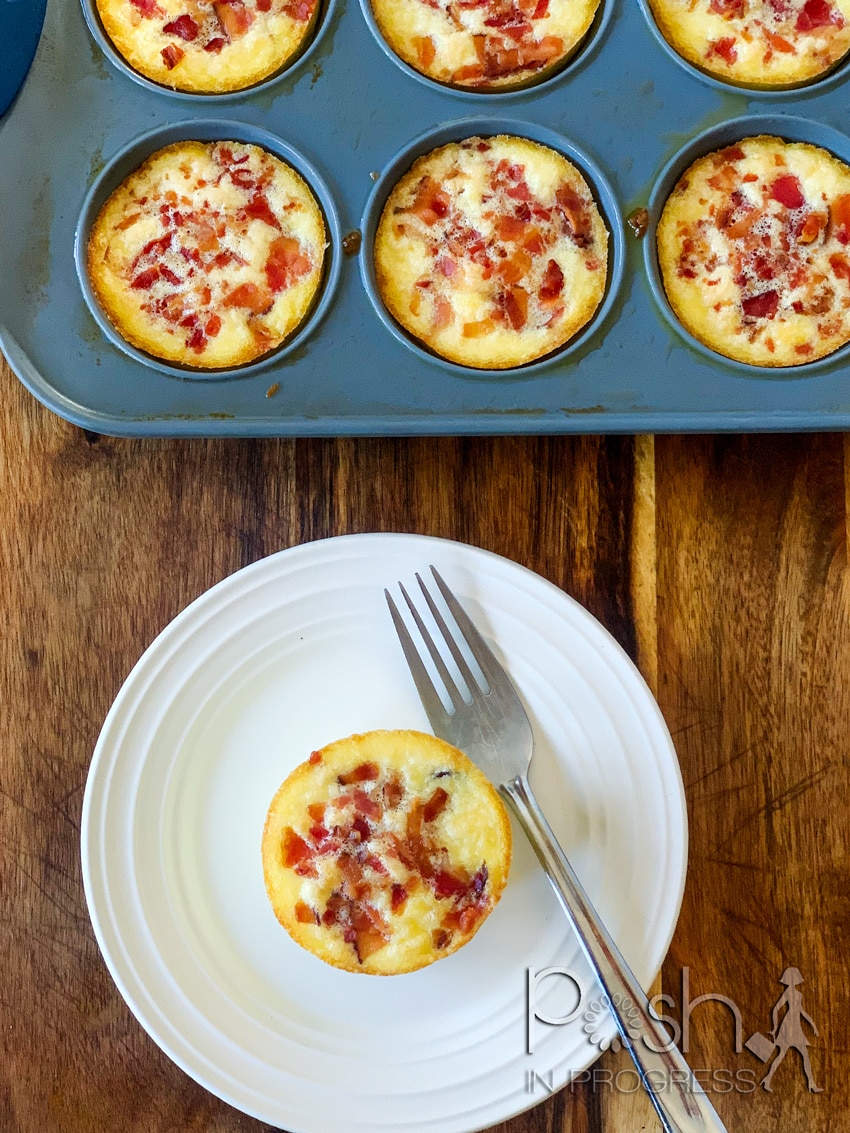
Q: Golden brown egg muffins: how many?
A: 7